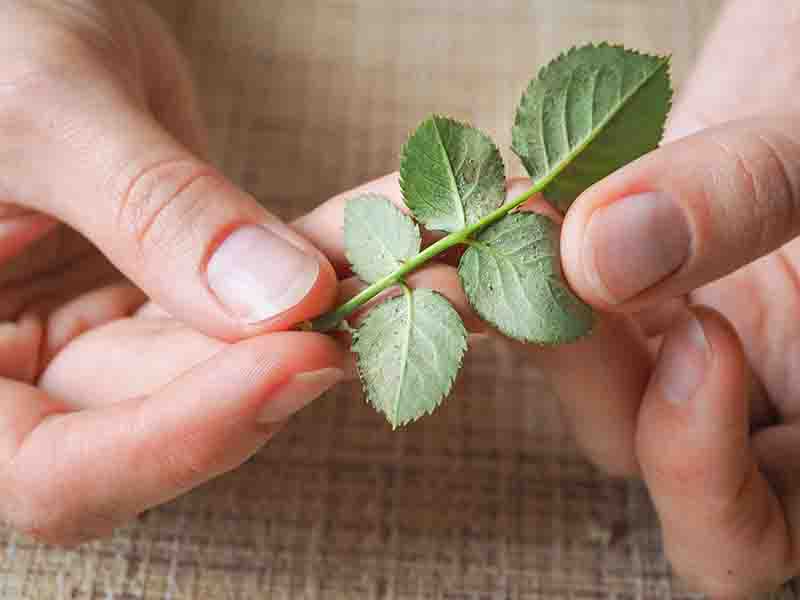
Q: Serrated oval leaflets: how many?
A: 5